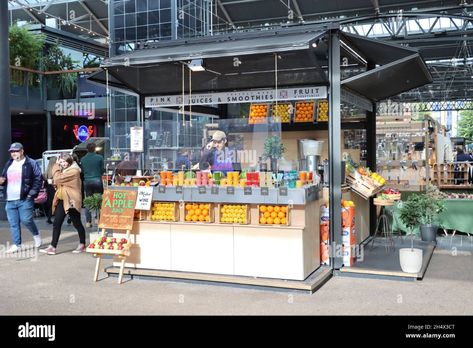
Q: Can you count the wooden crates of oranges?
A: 4